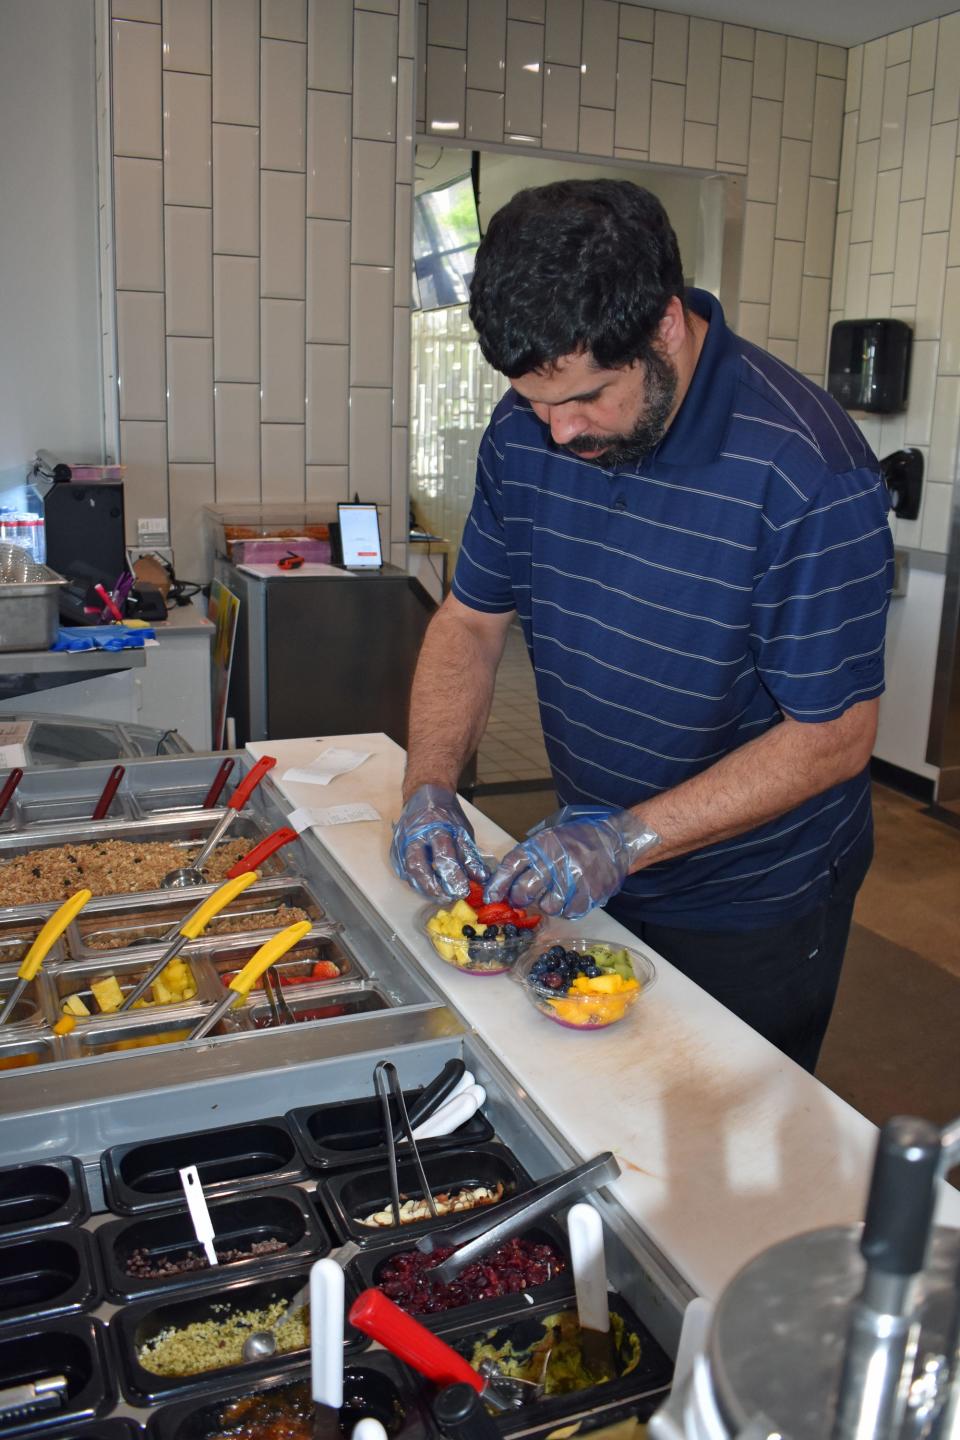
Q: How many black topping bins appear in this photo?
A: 12